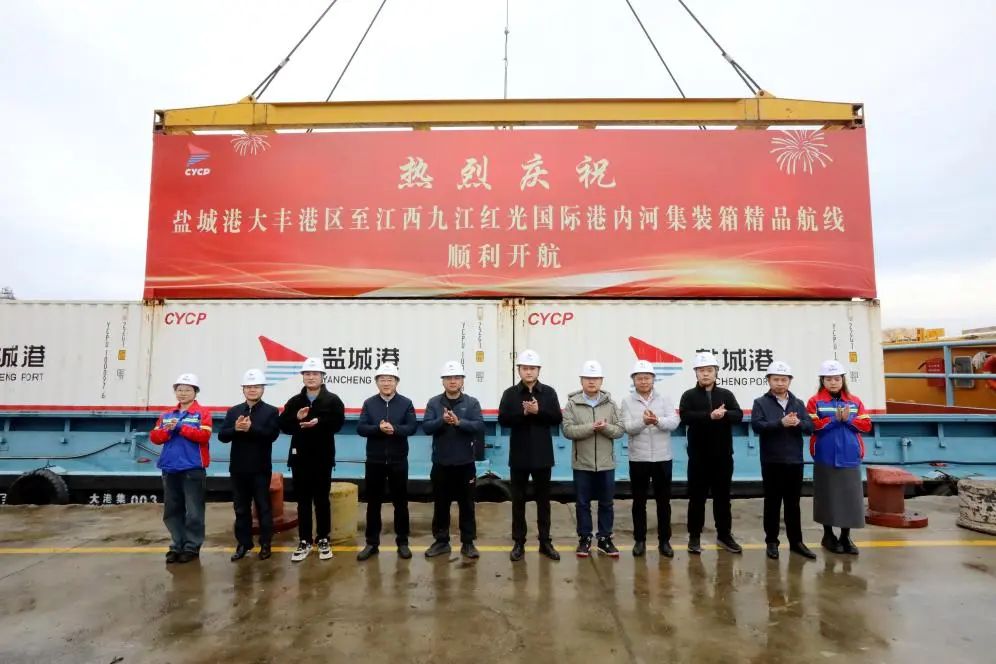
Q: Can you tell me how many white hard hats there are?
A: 11